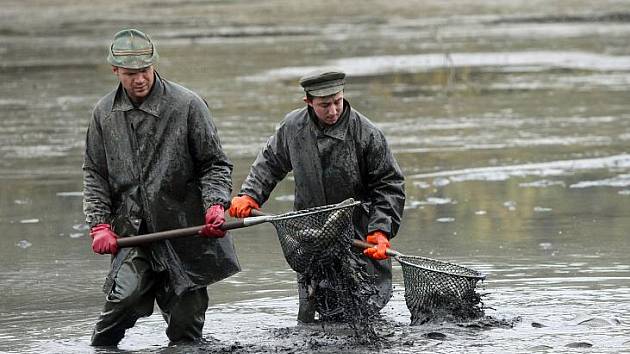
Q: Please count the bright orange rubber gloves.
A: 2